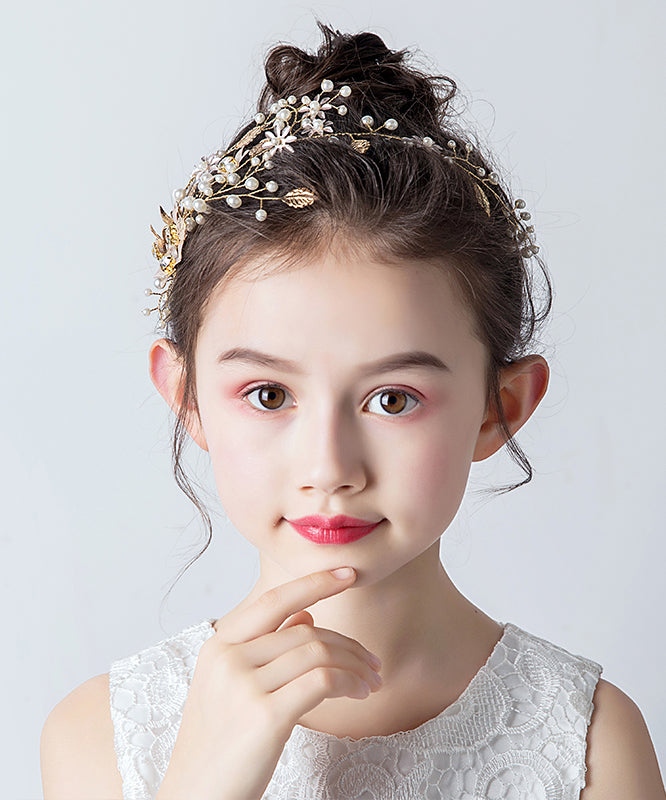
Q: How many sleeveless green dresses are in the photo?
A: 0